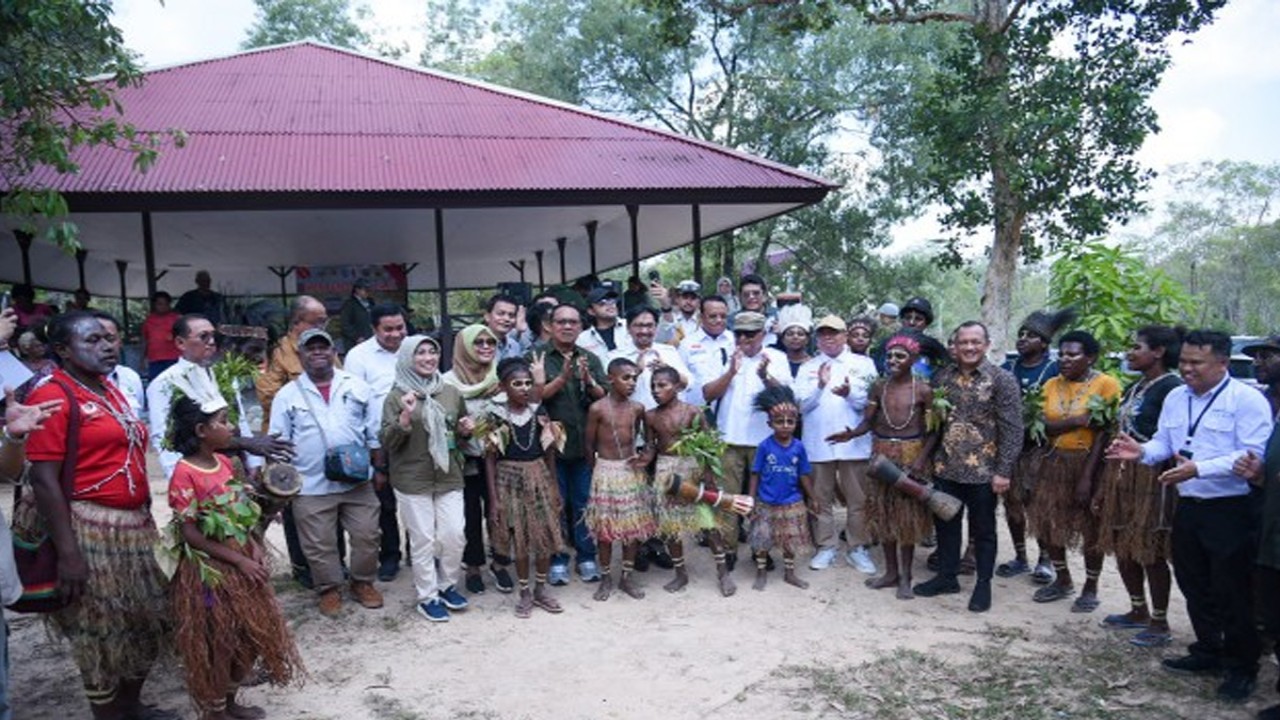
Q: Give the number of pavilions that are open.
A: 1